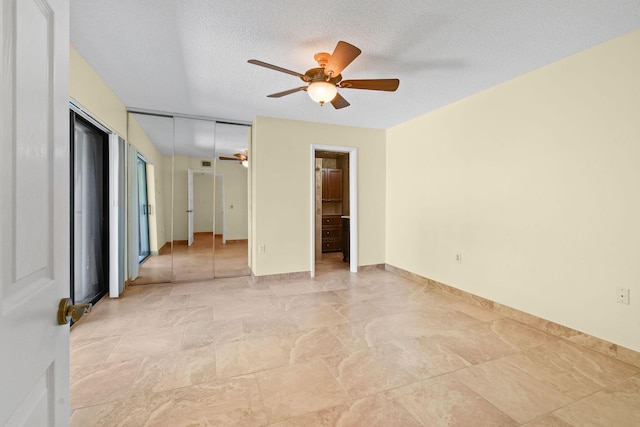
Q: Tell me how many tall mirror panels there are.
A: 3